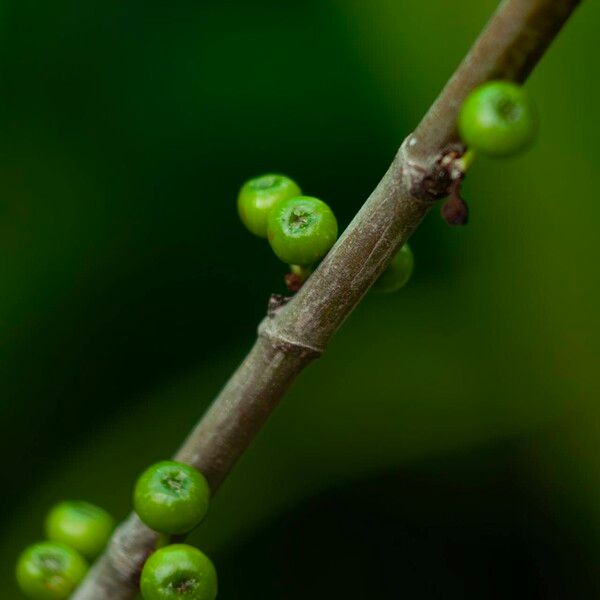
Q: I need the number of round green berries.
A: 8